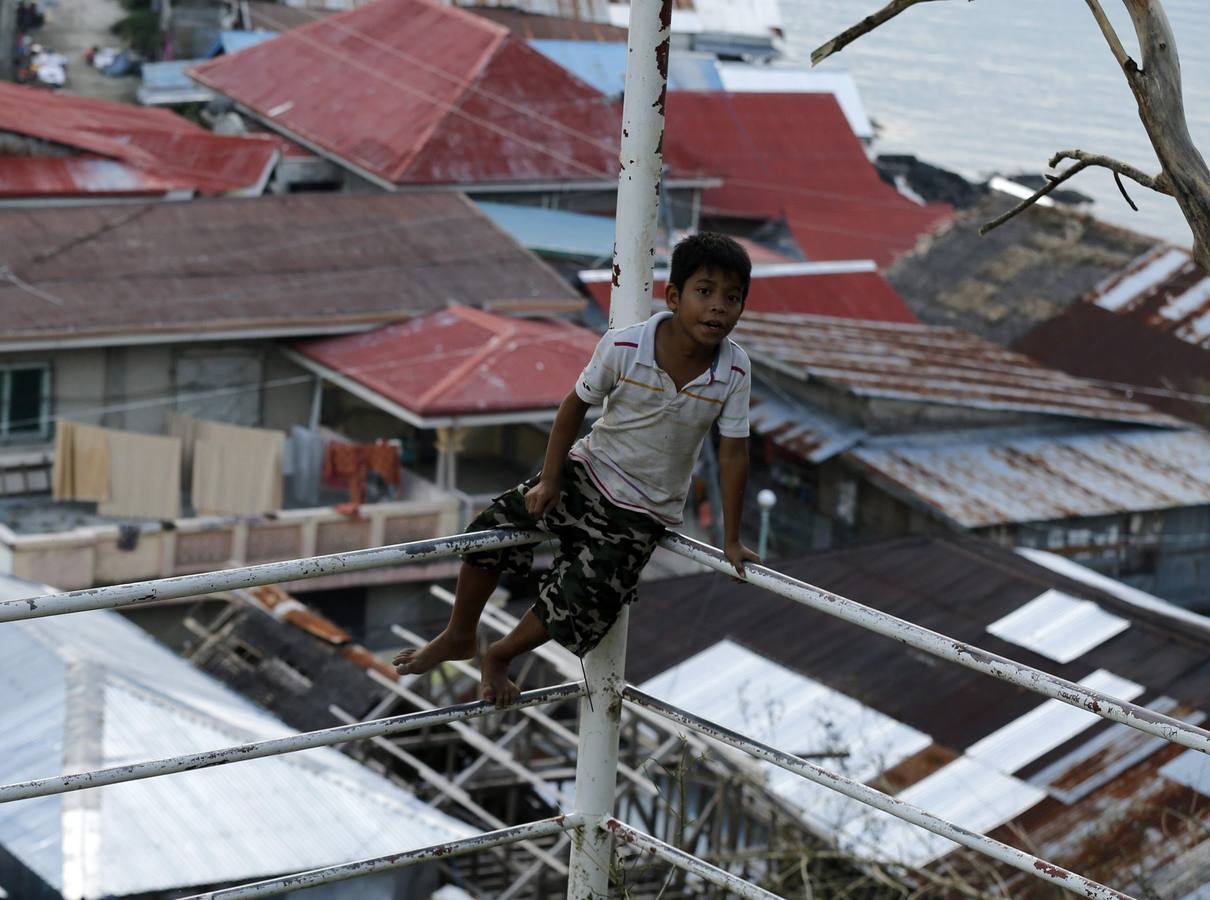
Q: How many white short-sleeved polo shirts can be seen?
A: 1